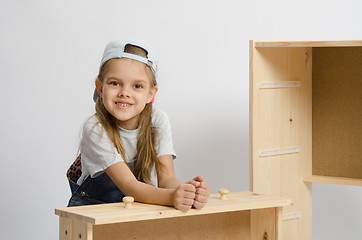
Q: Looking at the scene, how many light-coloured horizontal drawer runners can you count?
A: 3